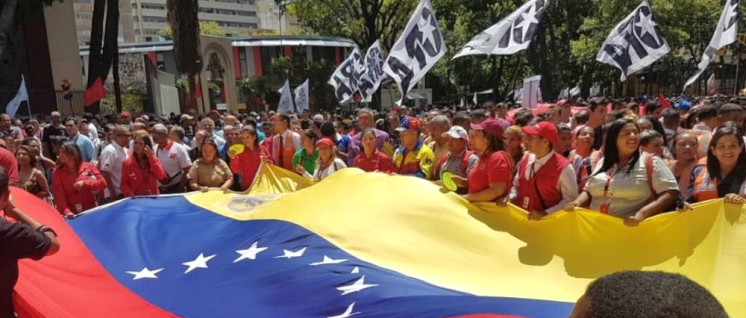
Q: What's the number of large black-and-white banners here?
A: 6